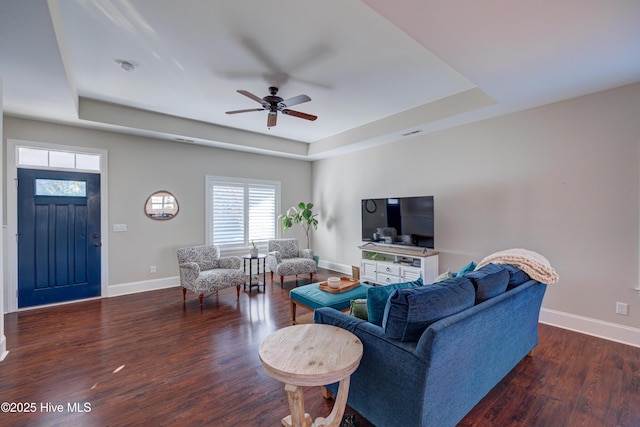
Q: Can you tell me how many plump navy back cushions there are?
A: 3